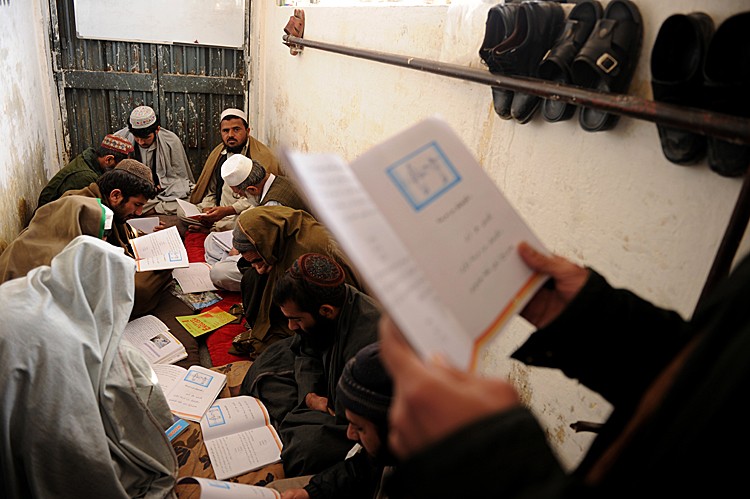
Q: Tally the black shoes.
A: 6